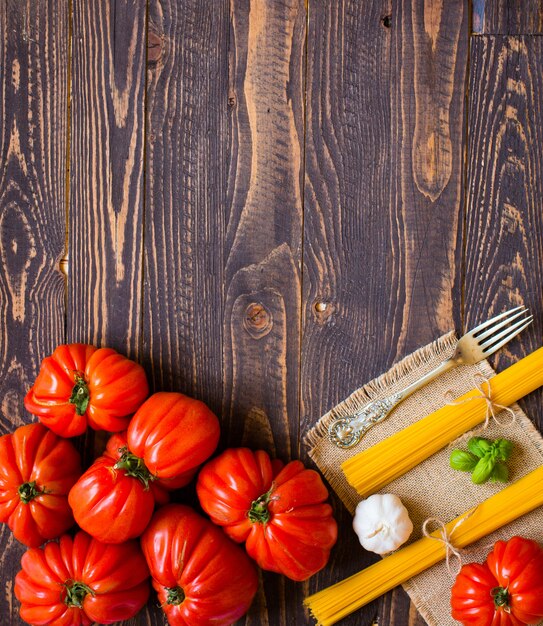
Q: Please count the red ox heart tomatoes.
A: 8